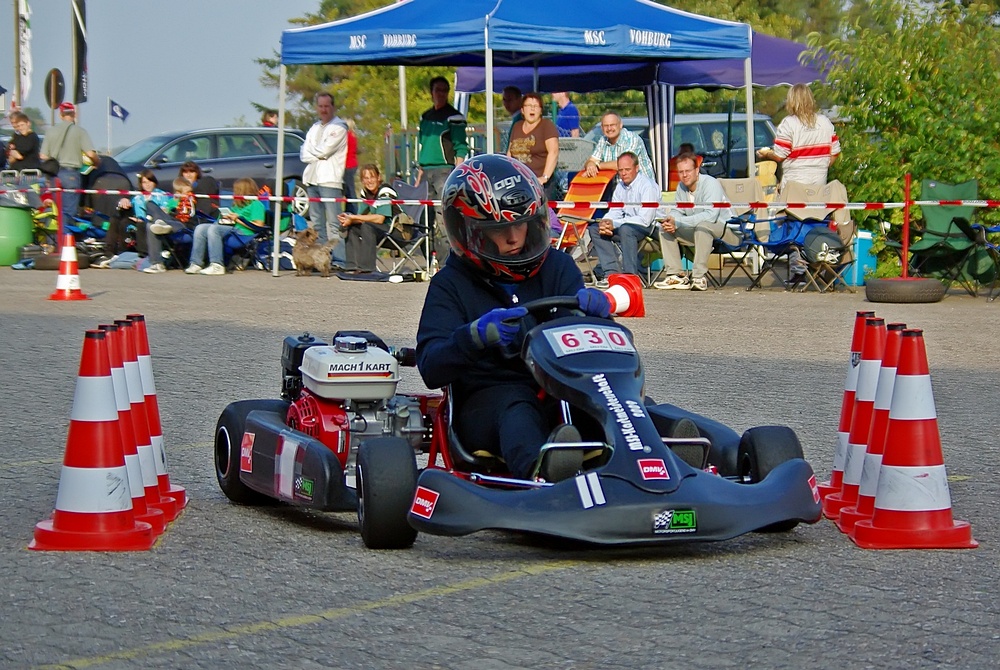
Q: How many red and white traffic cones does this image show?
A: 10